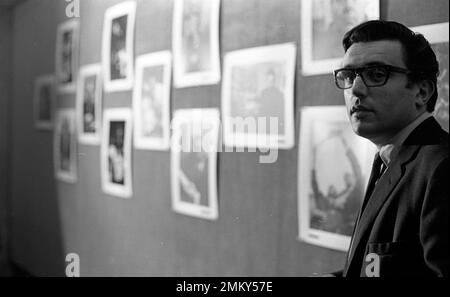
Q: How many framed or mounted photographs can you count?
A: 13